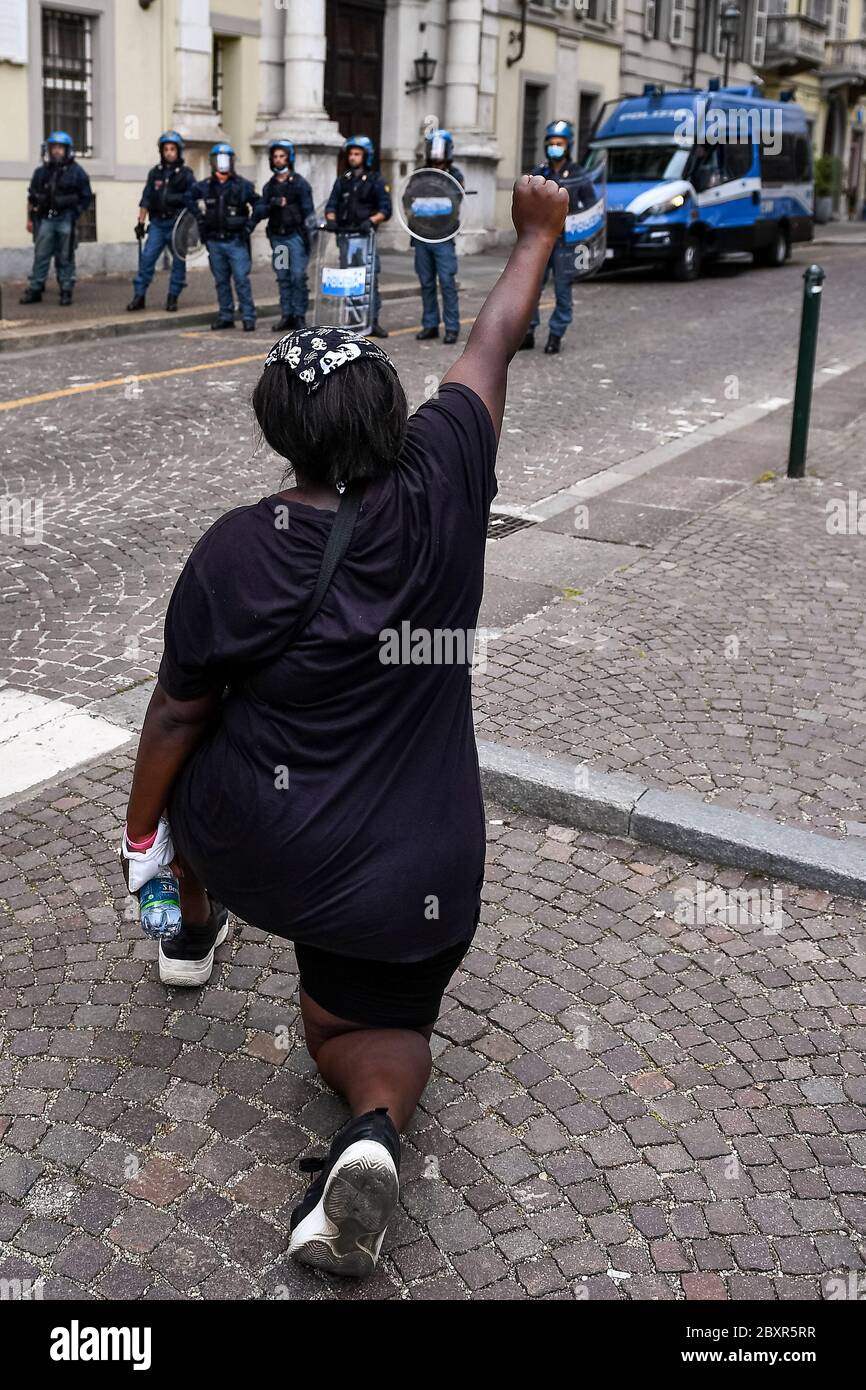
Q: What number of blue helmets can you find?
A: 7